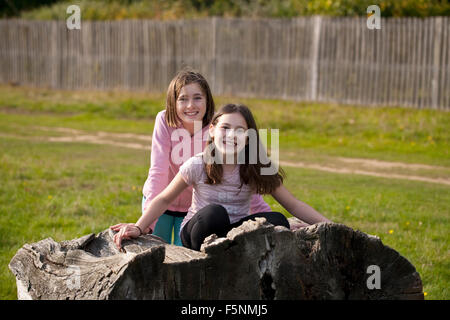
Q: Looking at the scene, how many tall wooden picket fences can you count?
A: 1